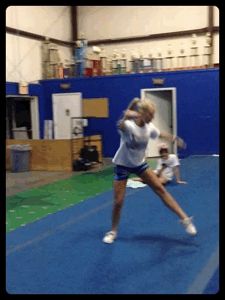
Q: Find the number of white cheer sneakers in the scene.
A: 2